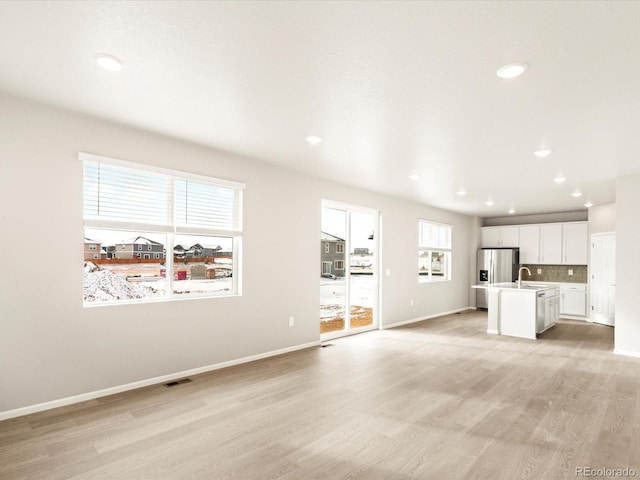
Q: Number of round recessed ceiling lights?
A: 11